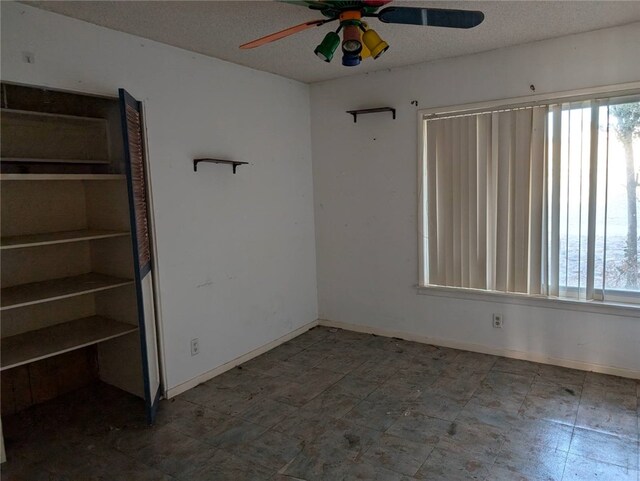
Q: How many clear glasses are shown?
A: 0